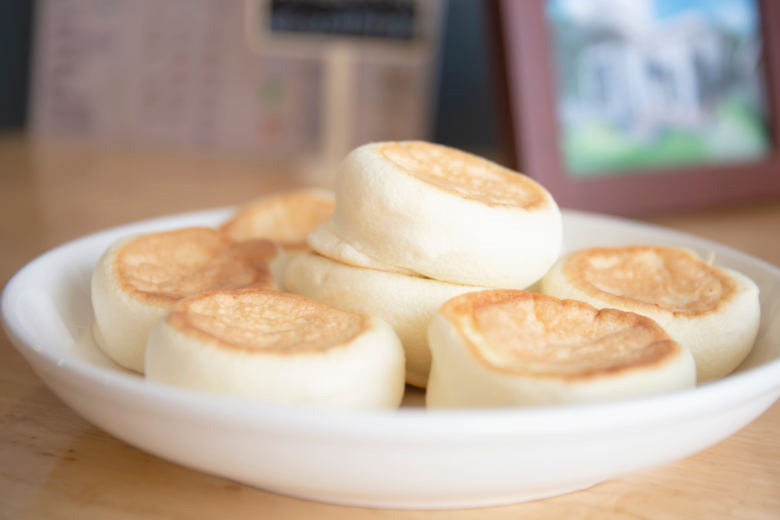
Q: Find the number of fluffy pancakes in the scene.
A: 7